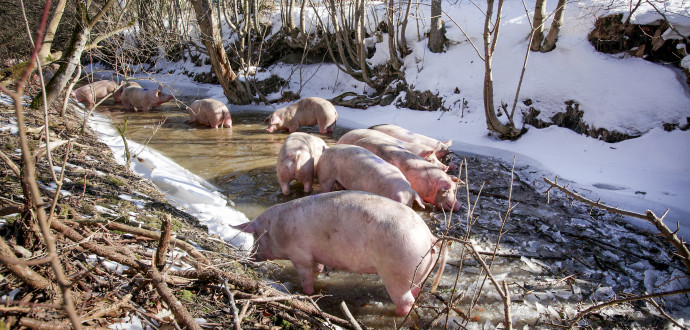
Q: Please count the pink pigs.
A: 11